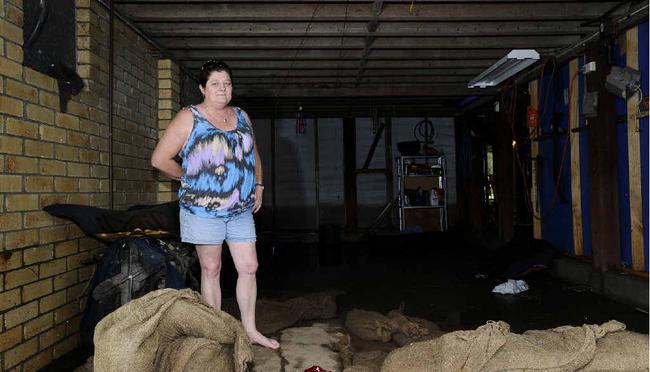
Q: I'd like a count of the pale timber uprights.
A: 3